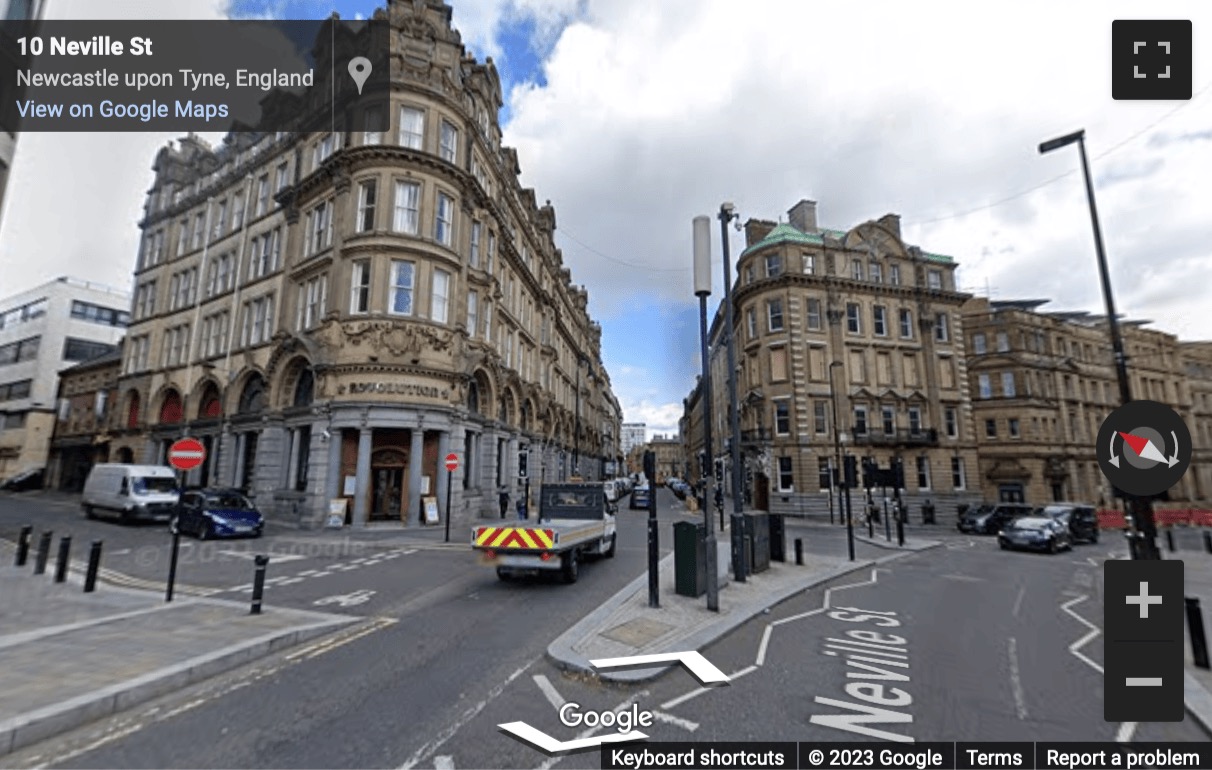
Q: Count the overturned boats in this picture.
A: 0